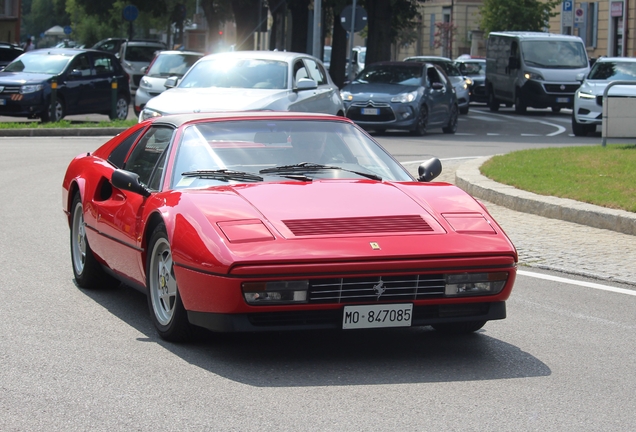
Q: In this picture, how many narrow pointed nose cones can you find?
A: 0